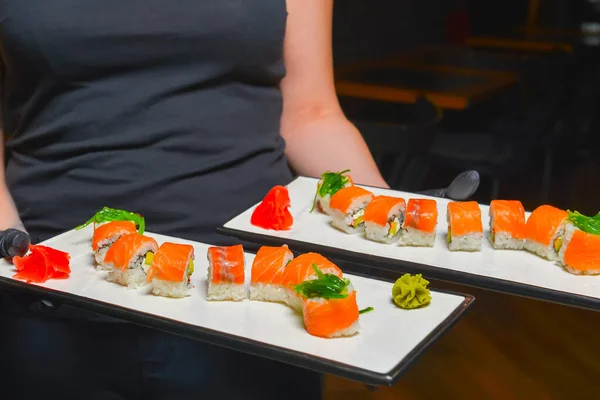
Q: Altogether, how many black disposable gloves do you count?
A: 2